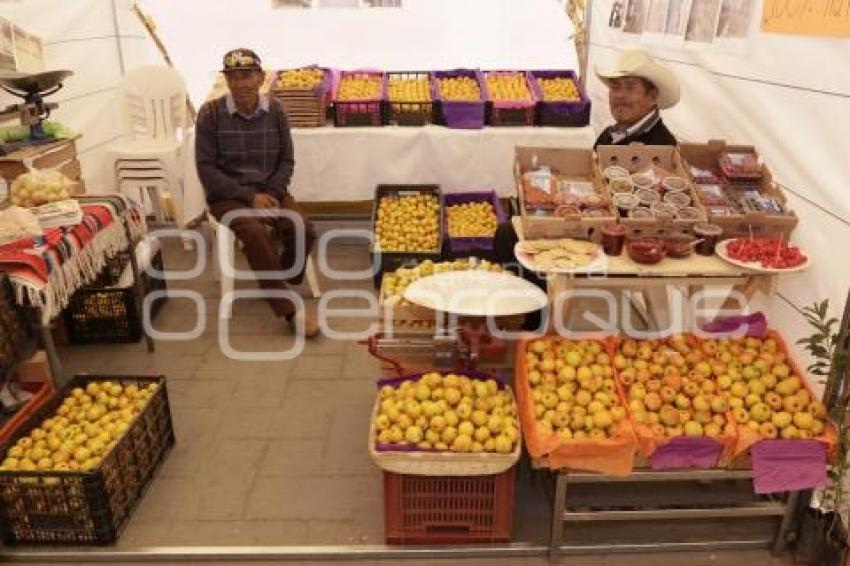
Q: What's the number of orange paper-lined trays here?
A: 3